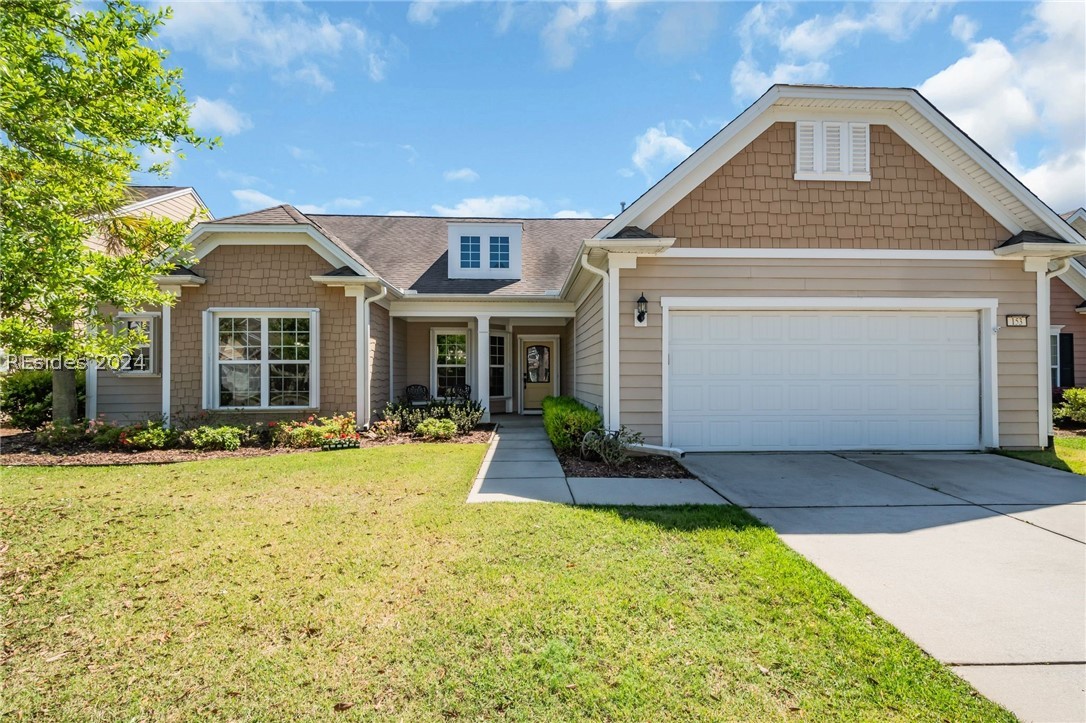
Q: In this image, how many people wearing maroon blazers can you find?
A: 0